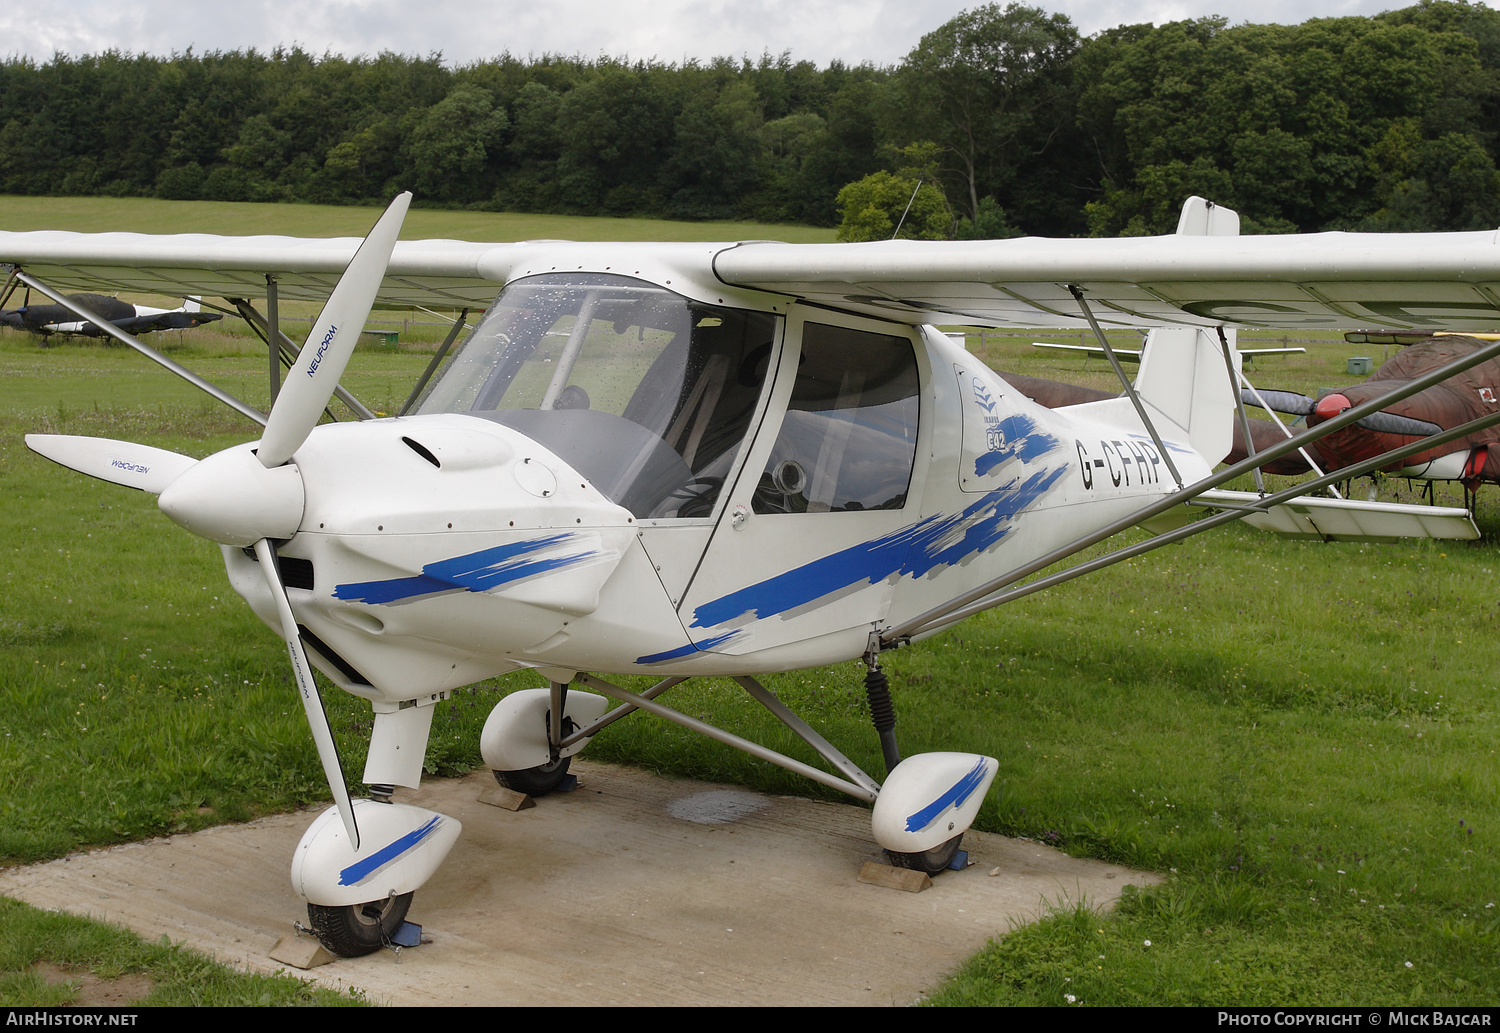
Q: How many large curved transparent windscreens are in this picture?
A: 1